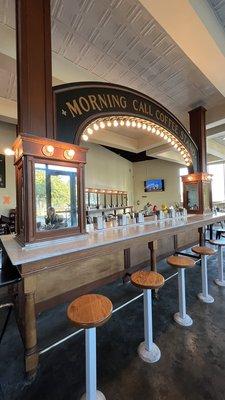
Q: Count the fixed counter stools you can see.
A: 5